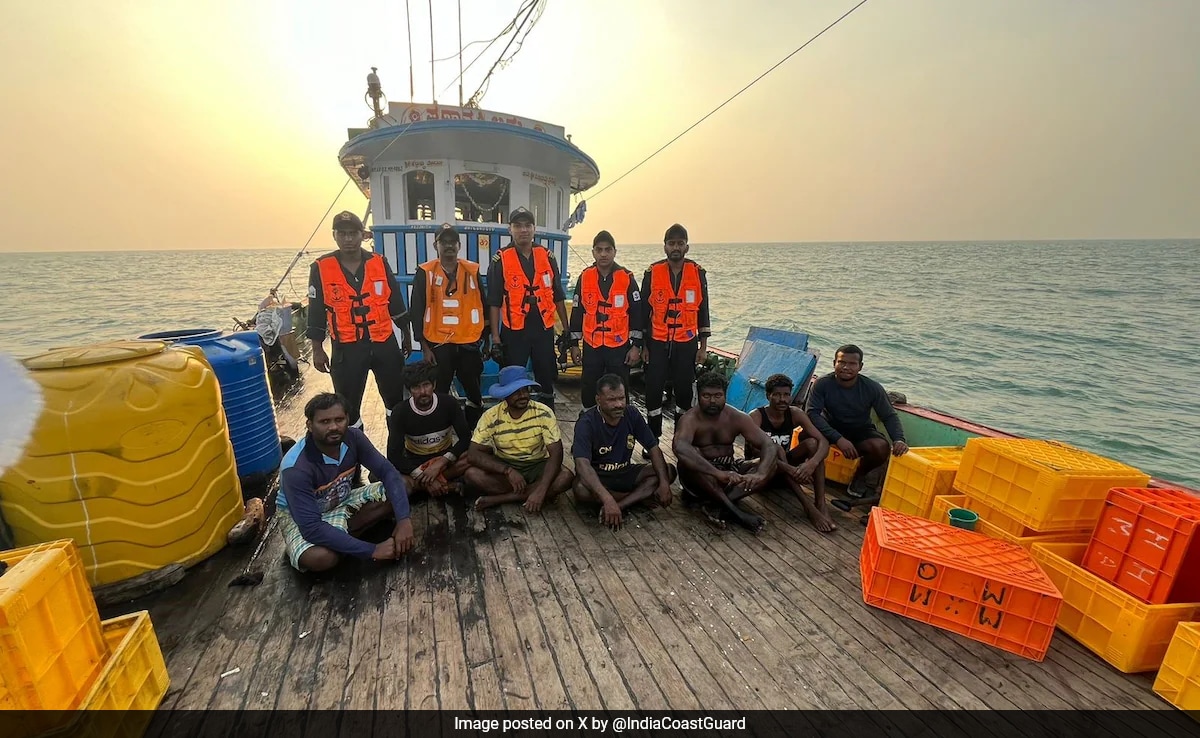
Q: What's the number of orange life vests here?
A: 5